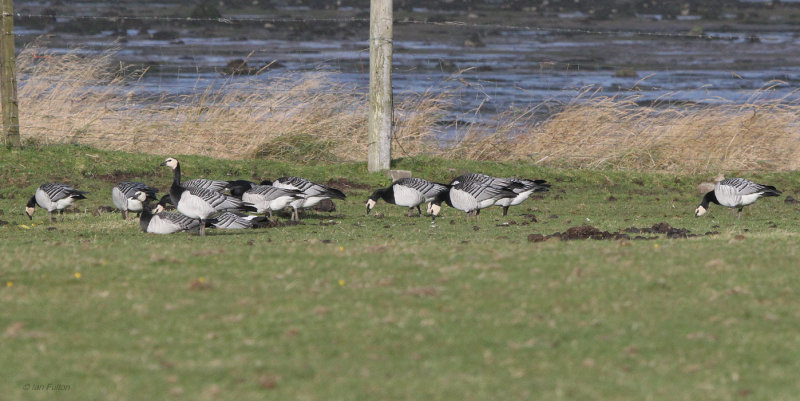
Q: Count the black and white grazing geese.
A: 12